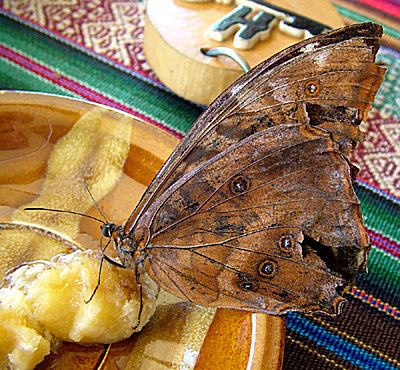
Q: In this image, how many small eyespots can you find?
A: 5